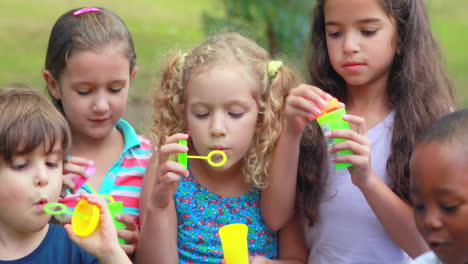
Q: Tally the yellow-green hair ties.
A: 2